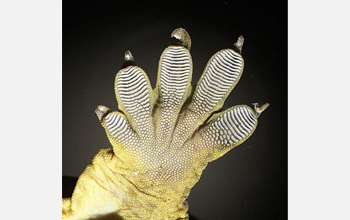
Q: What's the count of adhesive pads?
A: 5